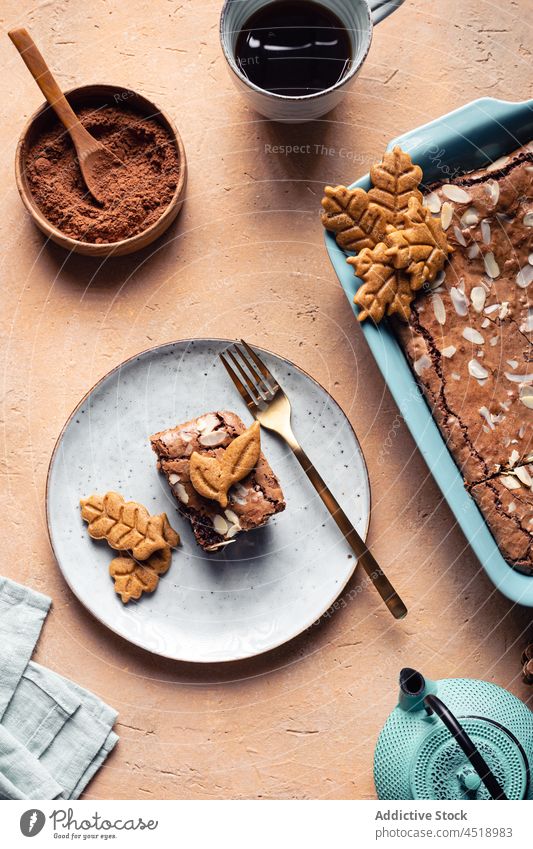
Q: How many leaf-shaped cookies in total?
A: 7